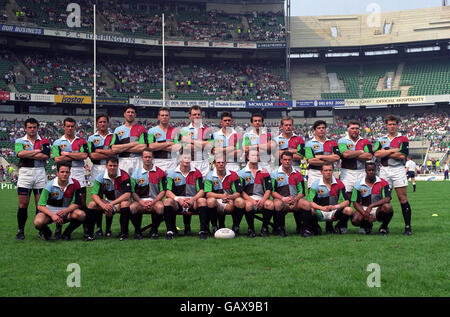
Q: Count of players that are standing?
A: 12